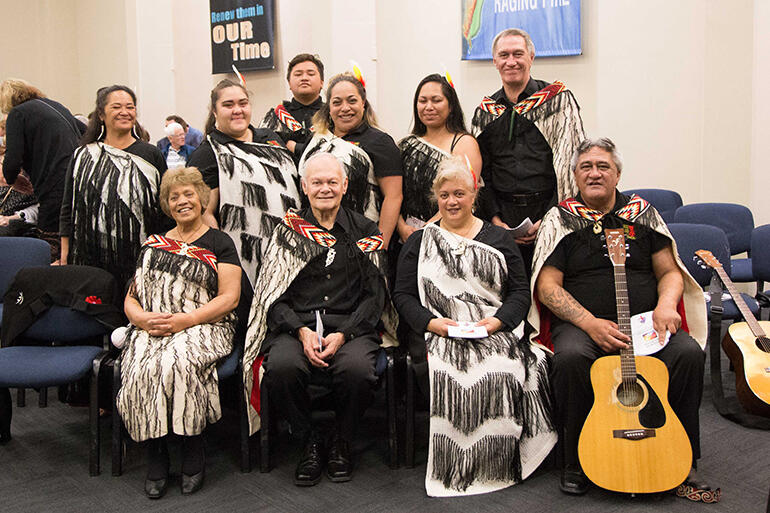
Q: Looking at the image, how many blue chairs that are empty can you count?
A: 6